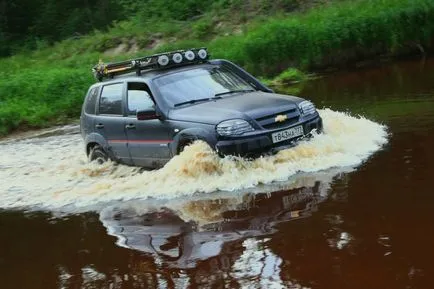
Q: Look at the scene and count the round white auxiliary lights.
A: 4